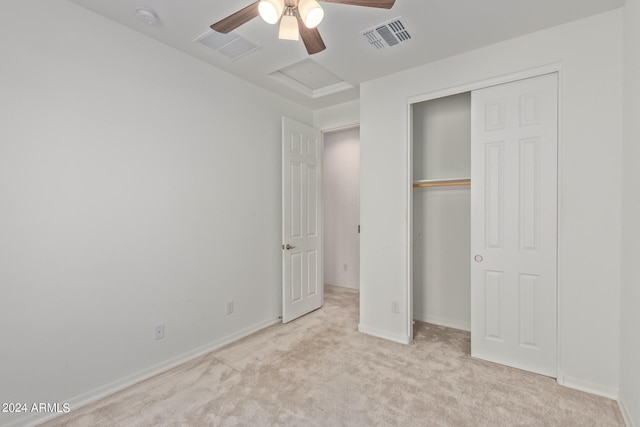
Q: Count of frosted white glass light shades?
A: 3